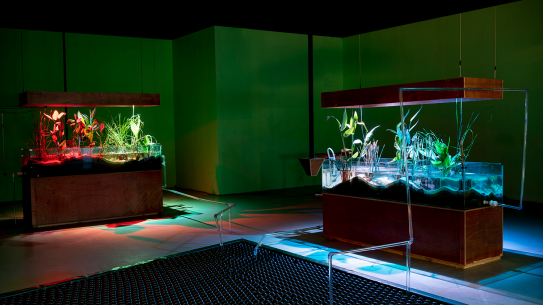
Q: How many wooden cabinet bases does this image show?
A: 2